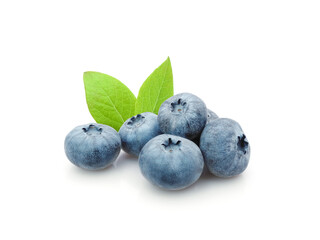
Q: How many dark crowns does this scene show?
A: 5